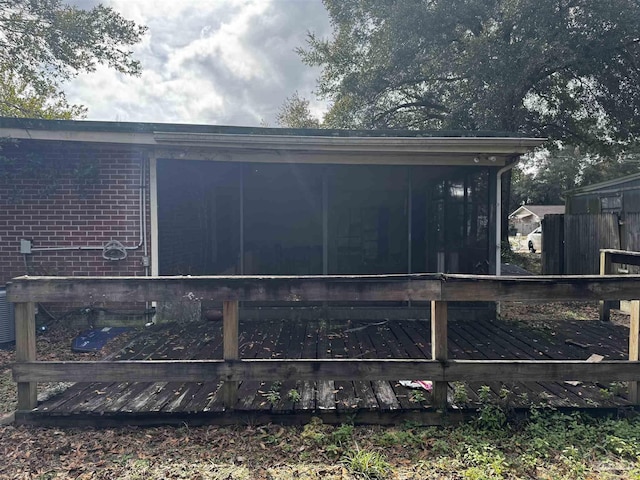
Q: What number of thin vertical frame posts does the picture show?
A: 3